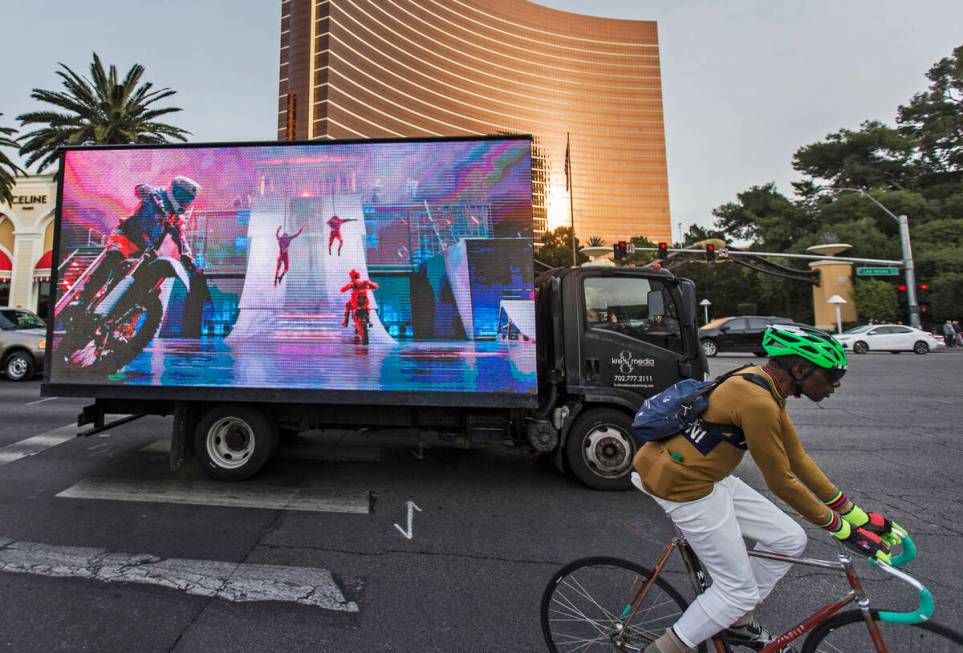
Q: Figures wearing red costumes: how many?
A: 3